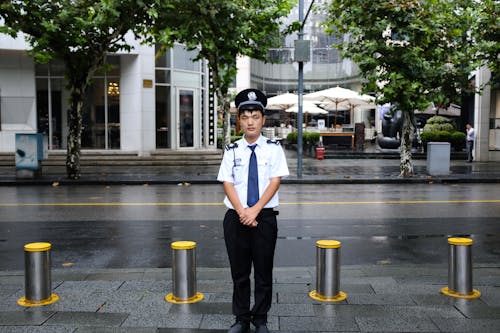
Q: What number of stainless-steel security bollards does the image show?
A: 4